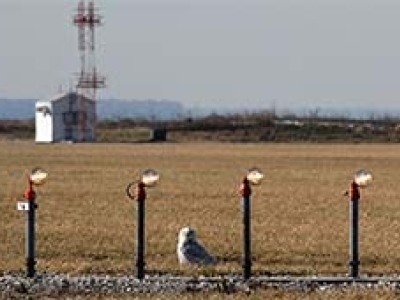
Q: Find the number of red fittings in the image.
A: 4